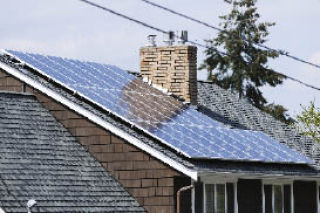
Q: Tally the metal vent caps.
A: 3